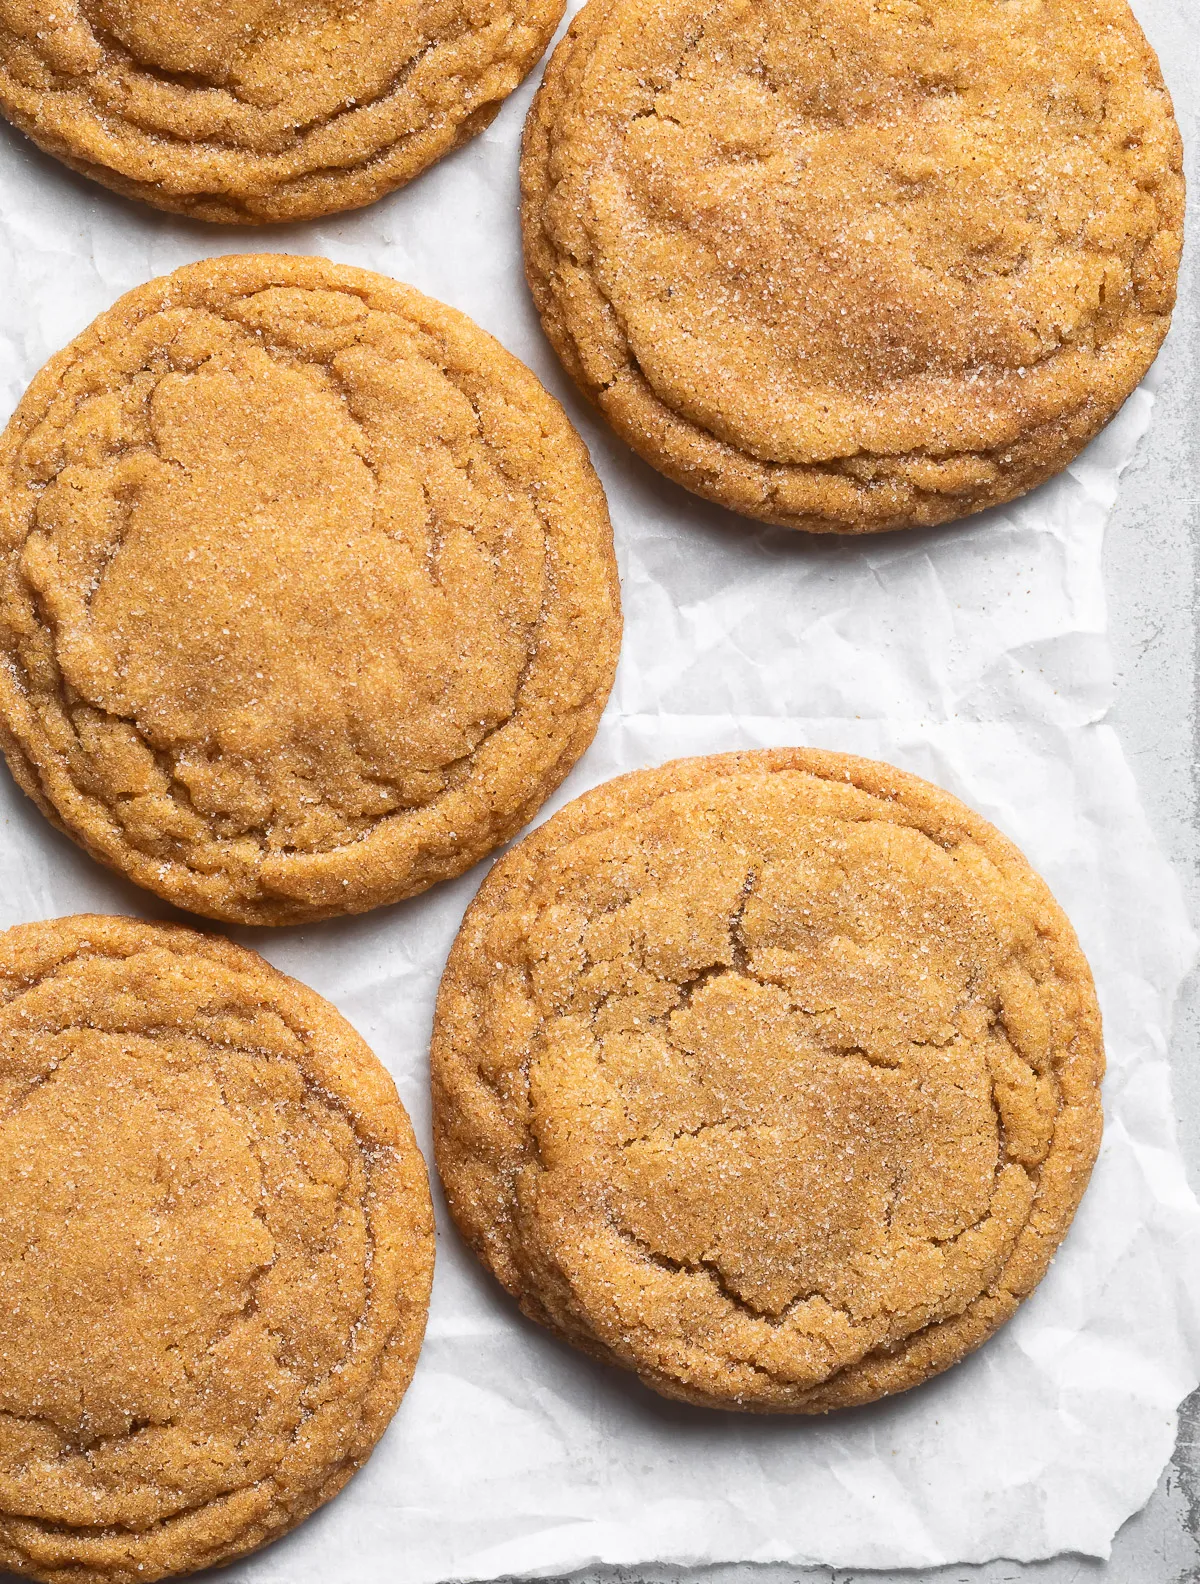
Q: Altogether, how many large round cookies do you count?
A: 5